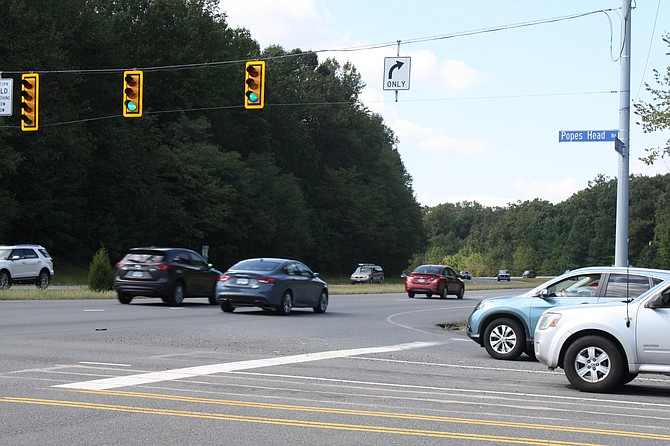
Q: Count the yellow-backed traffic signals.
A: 3